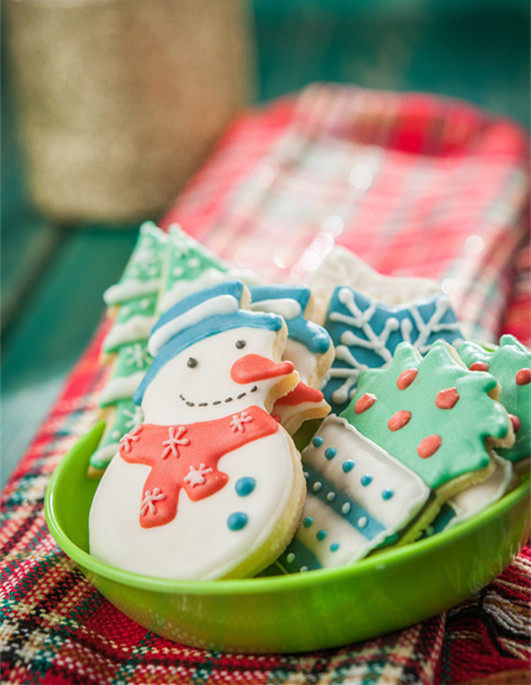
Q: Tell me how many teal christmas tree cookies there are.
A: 4